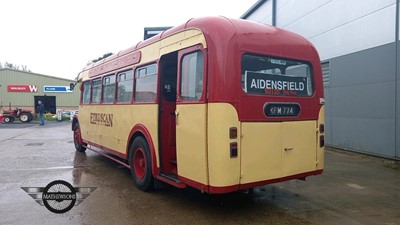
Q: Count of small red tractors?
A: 1